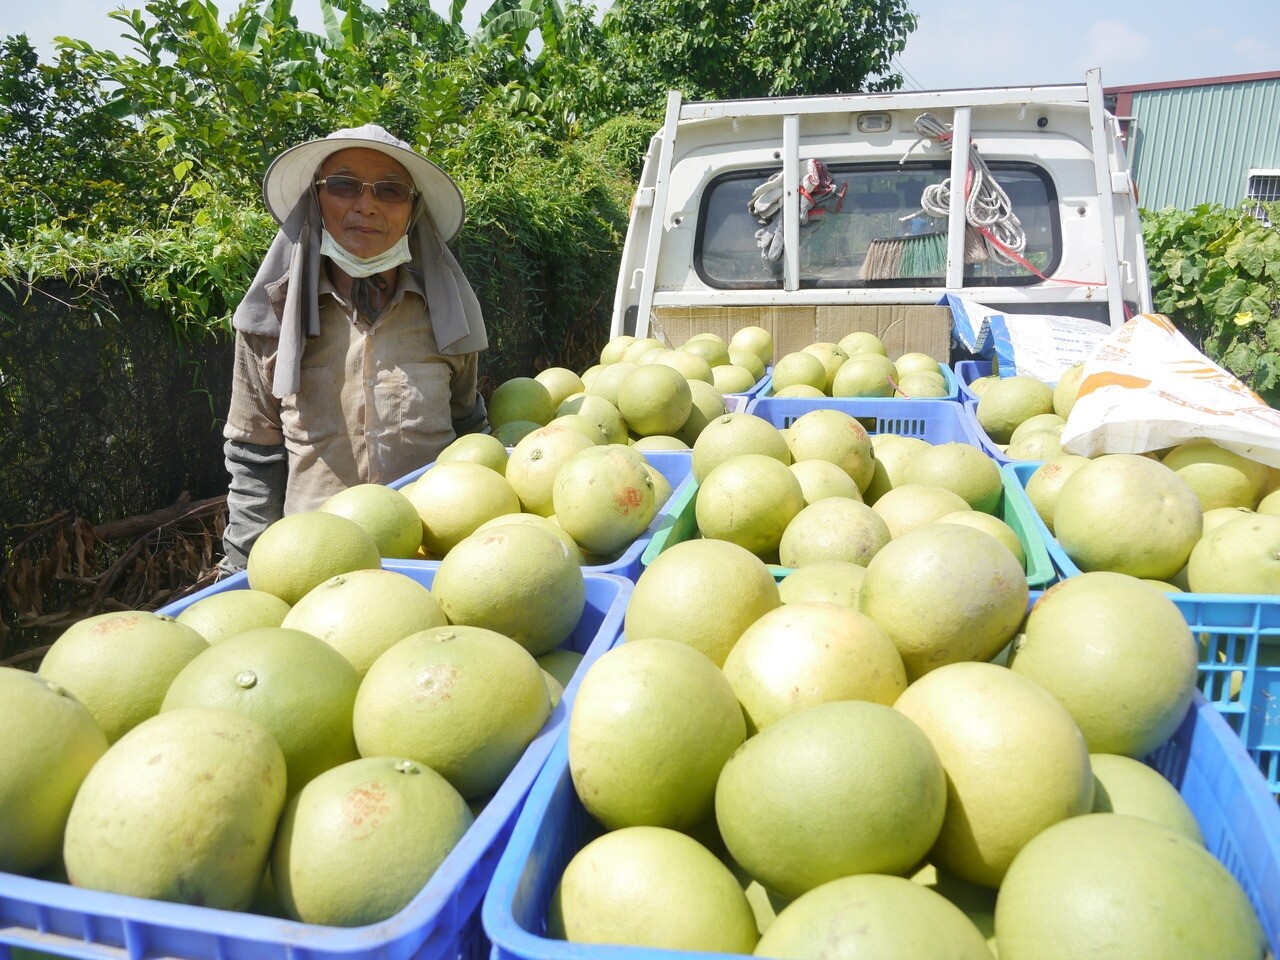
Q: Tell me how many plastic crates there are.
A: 11